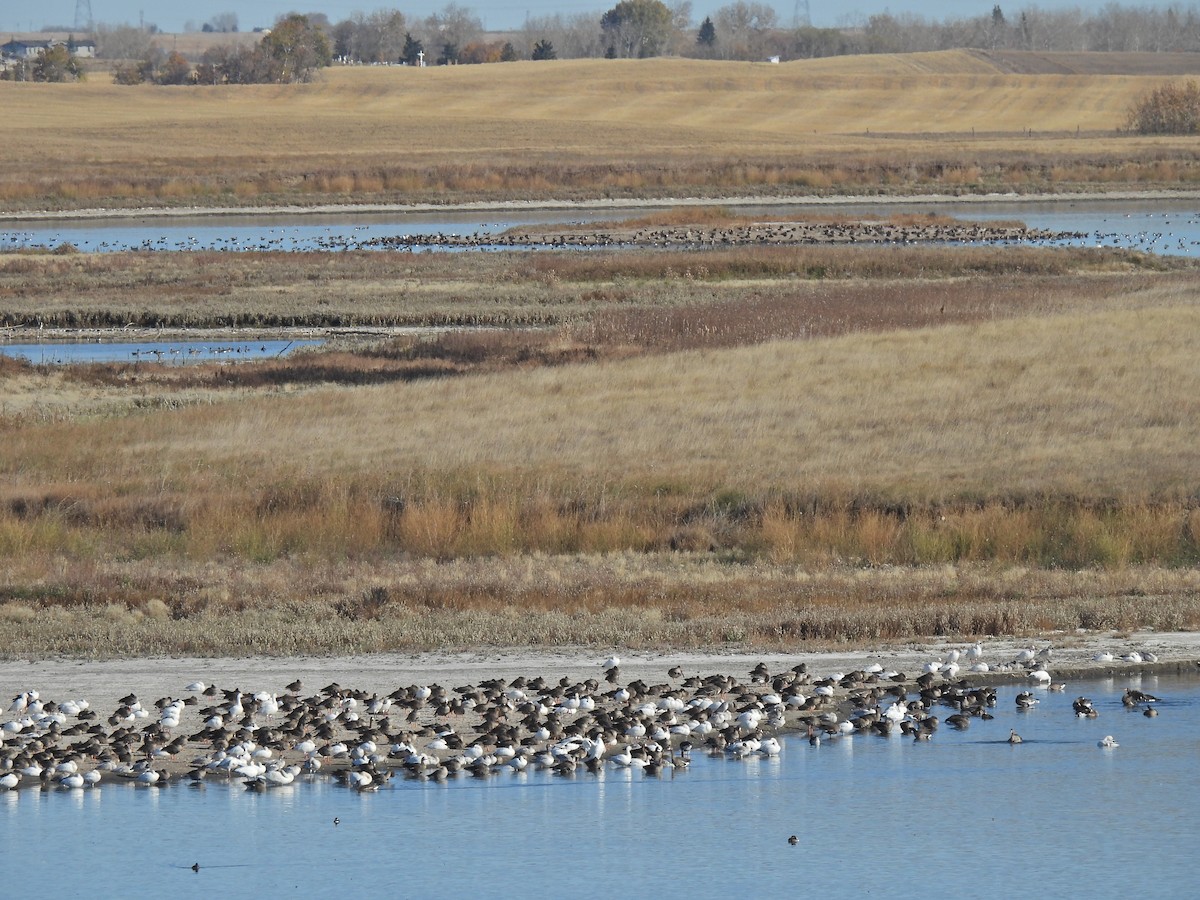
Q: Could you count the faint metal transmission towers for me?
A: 2